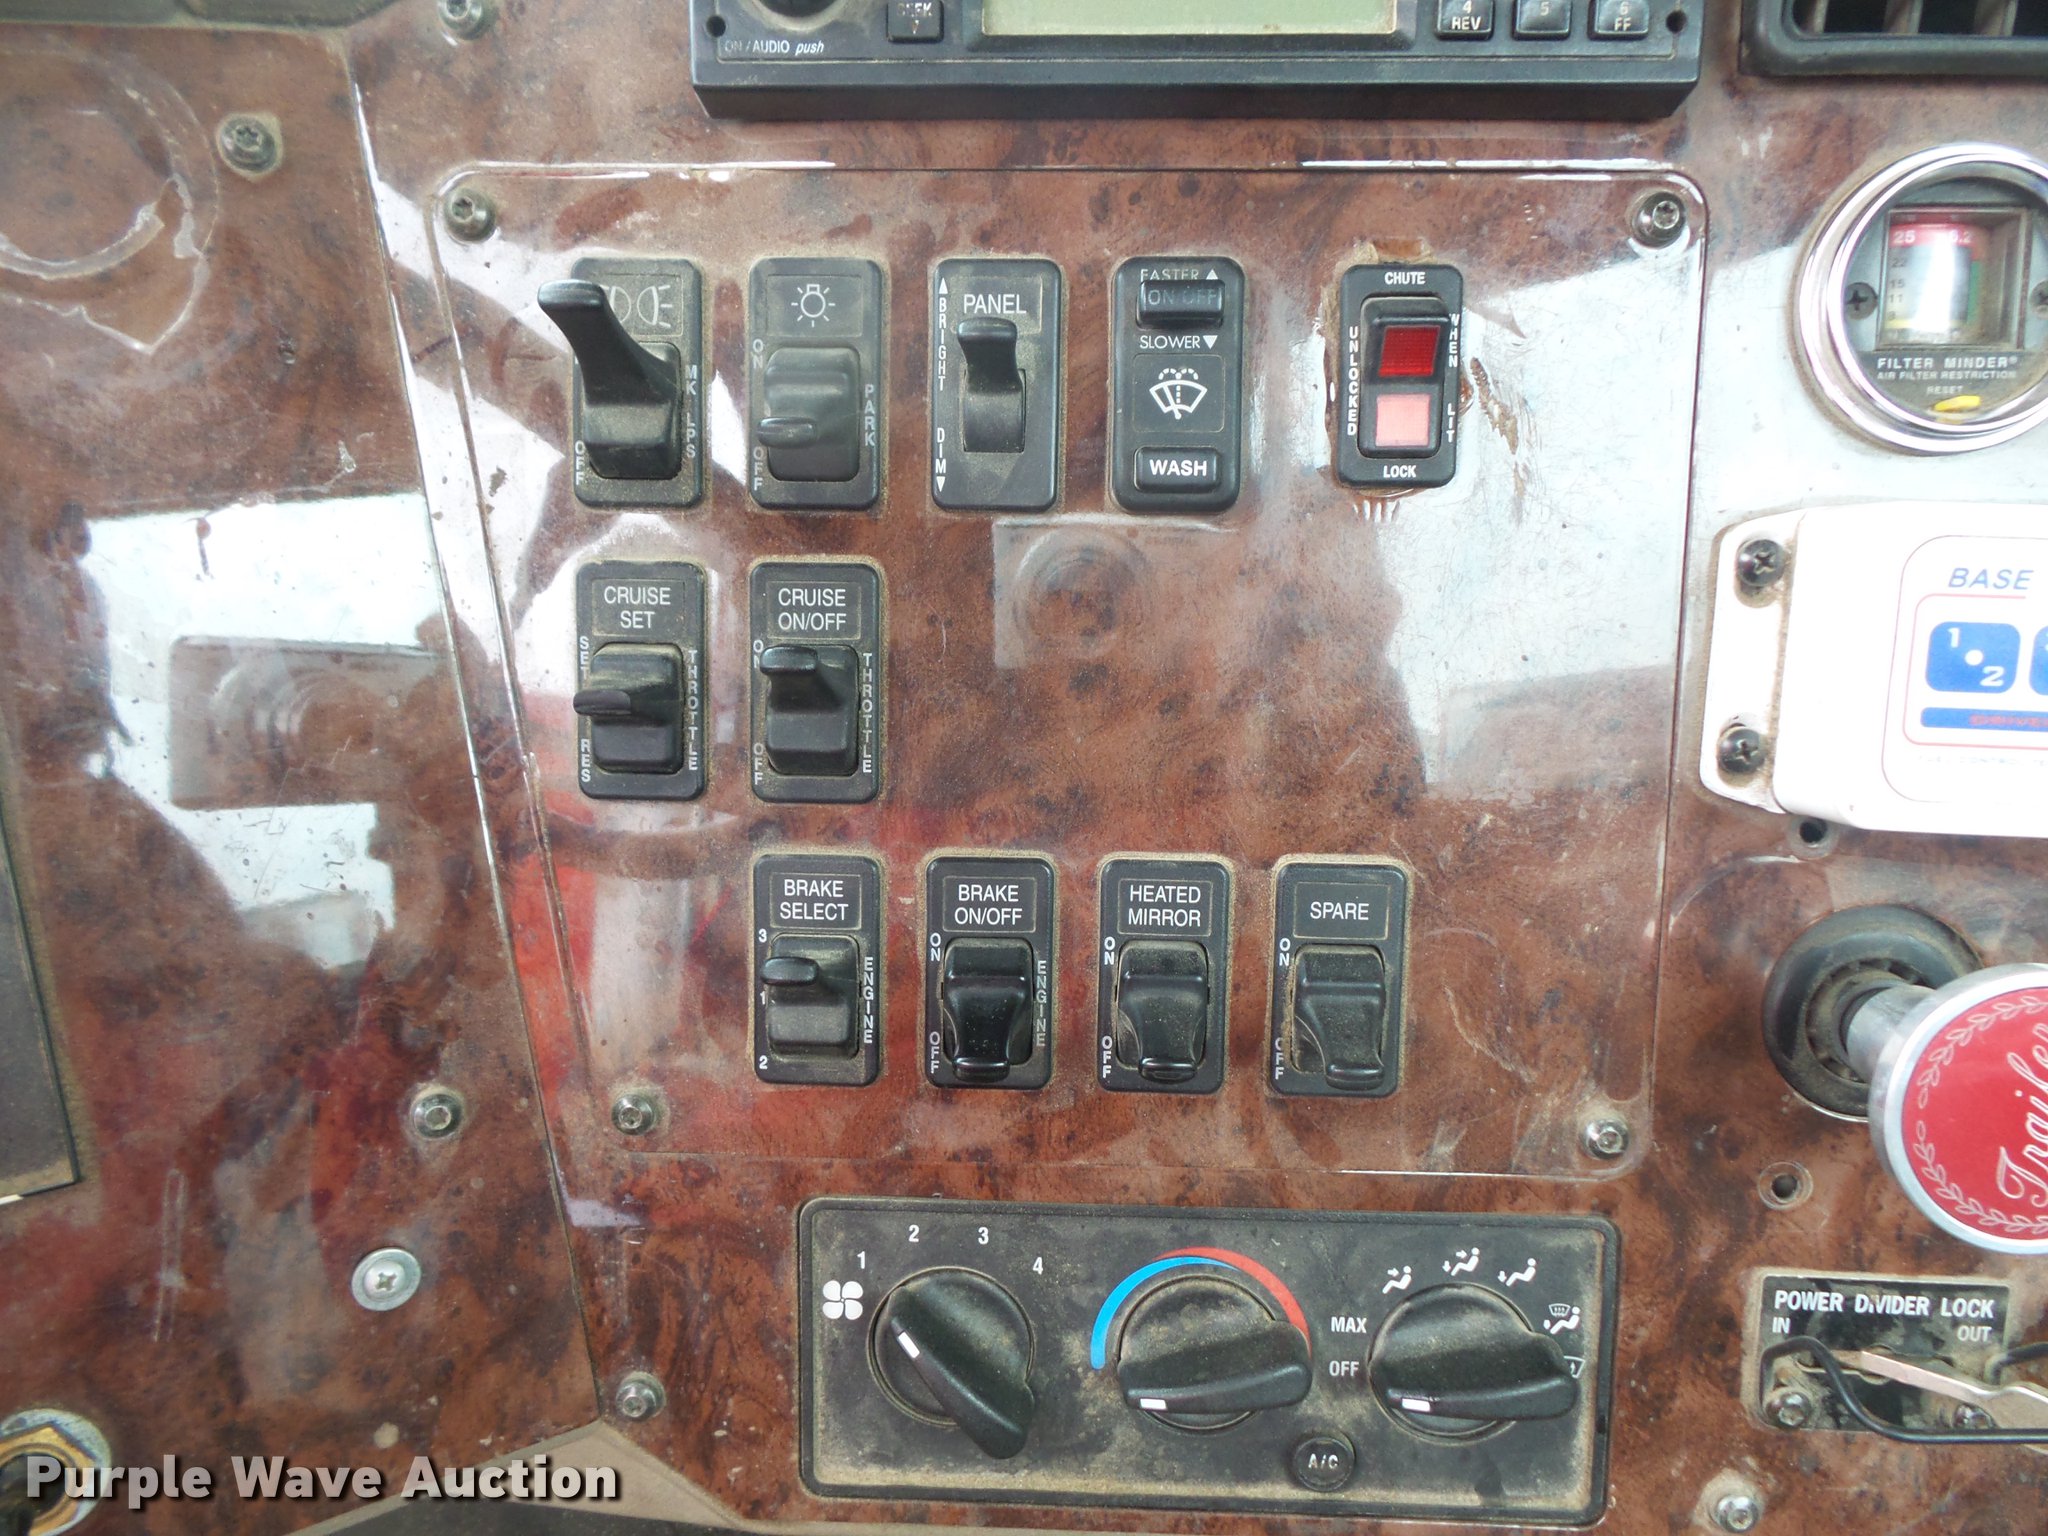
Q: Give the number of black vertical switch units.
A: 11